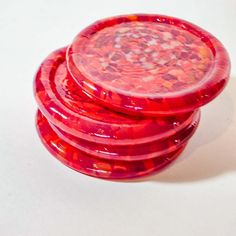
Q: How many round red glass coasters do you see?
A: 4